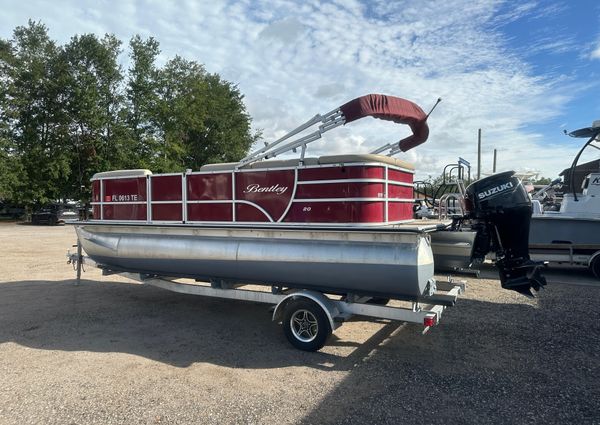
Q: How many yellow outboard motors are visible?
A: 0